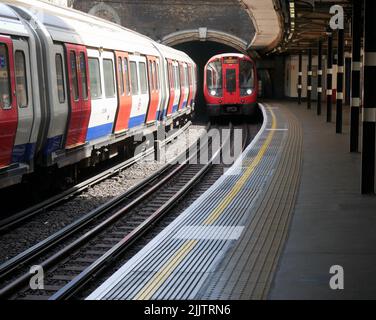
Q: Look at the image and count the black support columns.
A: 7